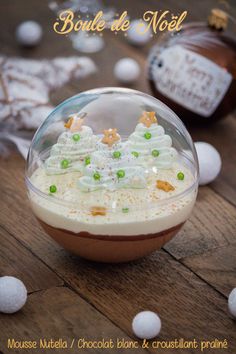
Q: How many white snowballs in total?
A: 7